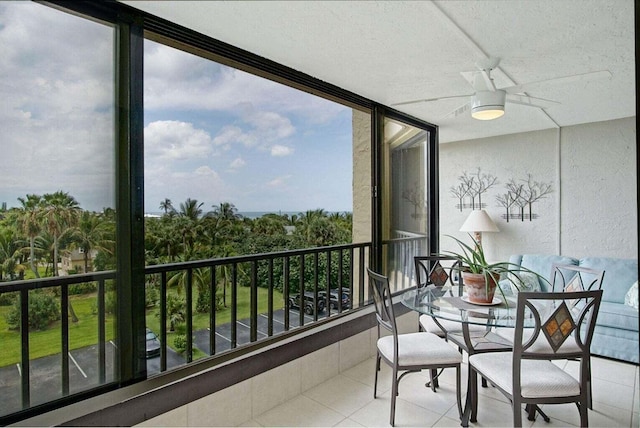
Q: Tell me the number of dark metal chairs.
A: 4